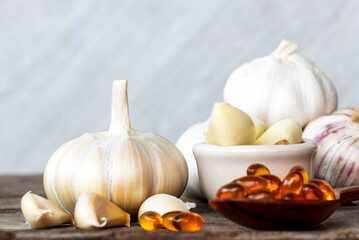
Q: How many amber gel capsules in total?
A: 13